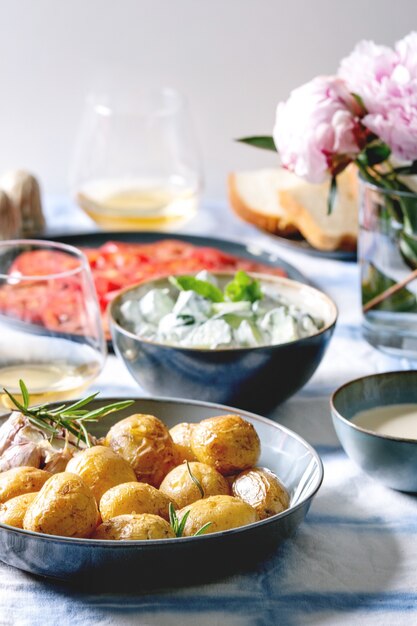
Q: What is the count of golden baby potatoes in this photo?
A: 12